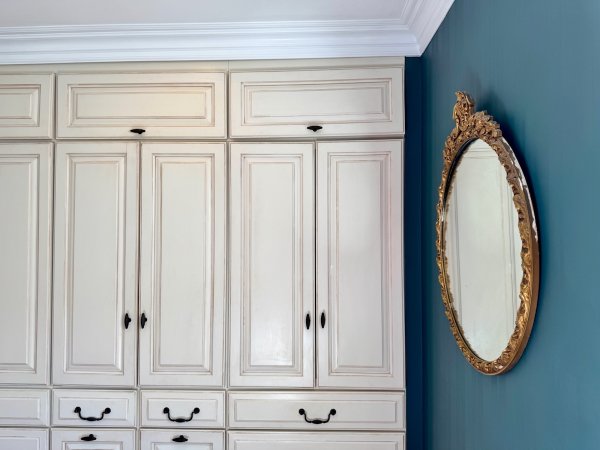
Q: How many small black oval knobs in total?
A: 8